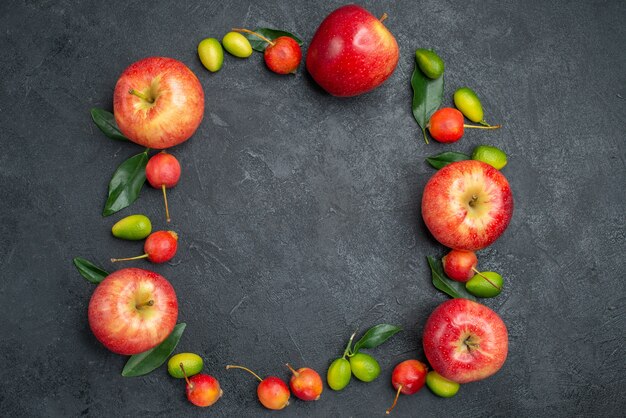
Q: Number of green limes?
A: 11